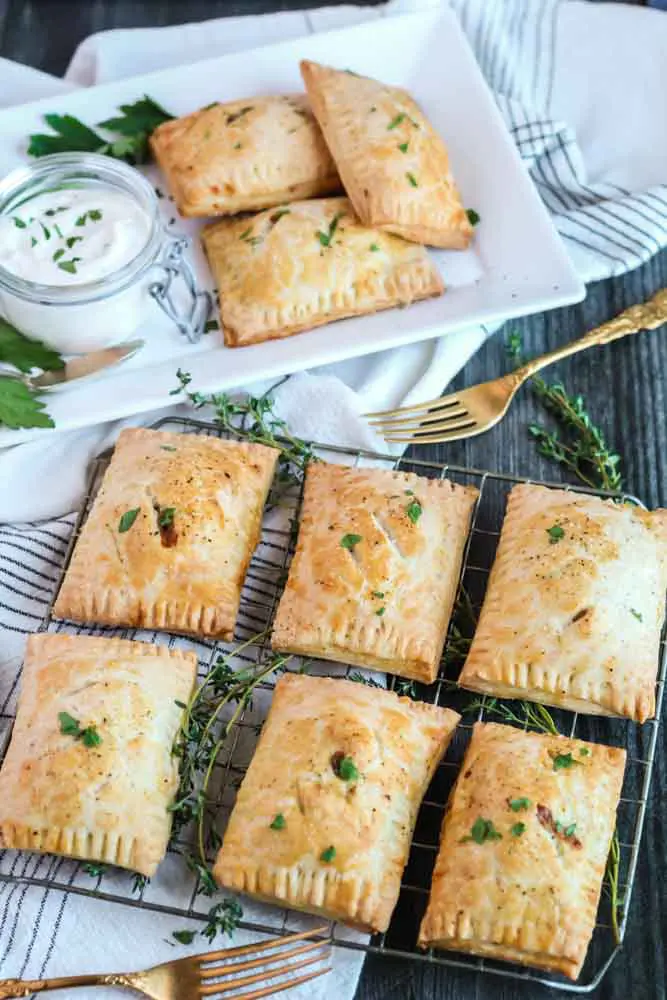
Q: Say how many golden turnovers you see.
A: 9